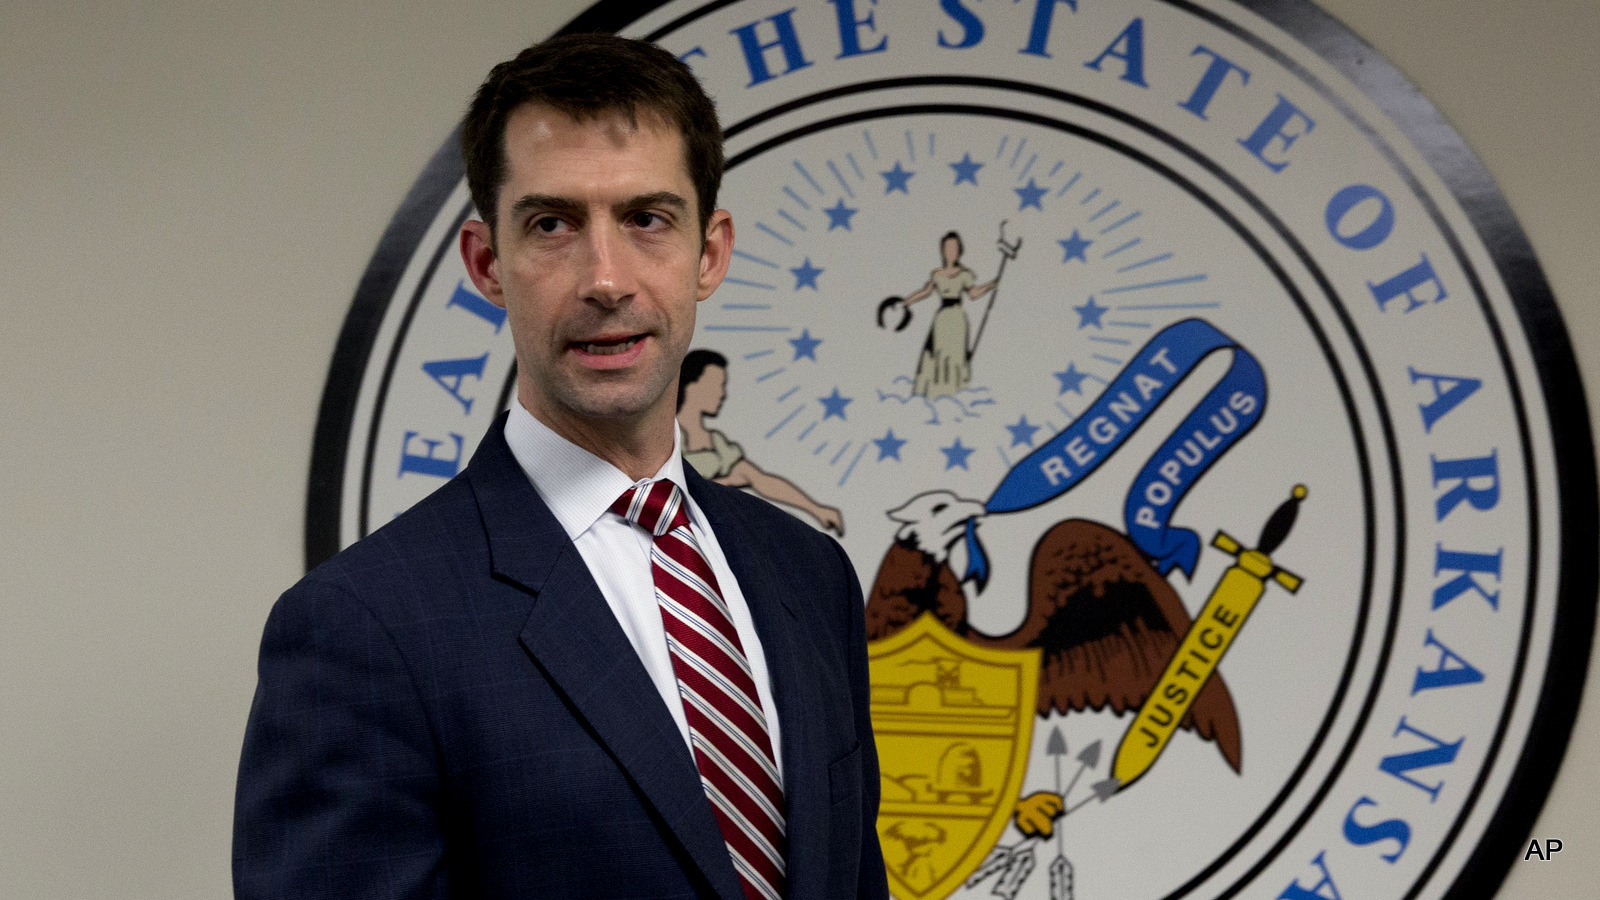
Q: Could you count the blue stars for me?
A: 13